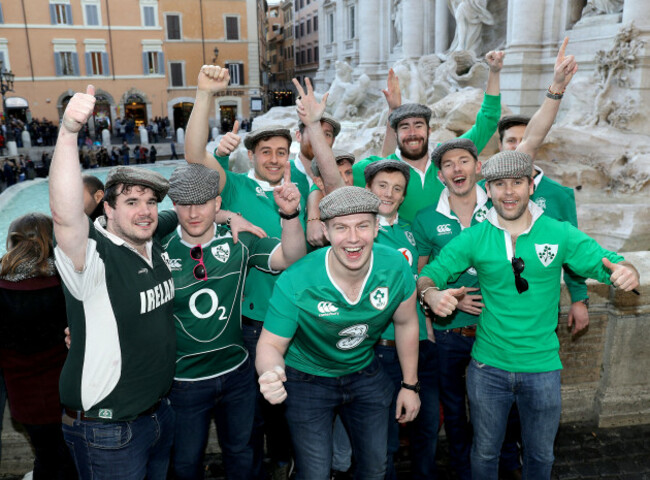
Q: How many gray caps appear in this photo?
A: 11